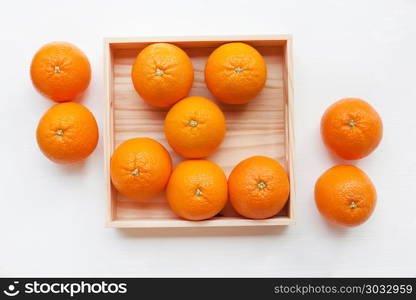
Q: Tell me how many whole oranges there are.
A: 10